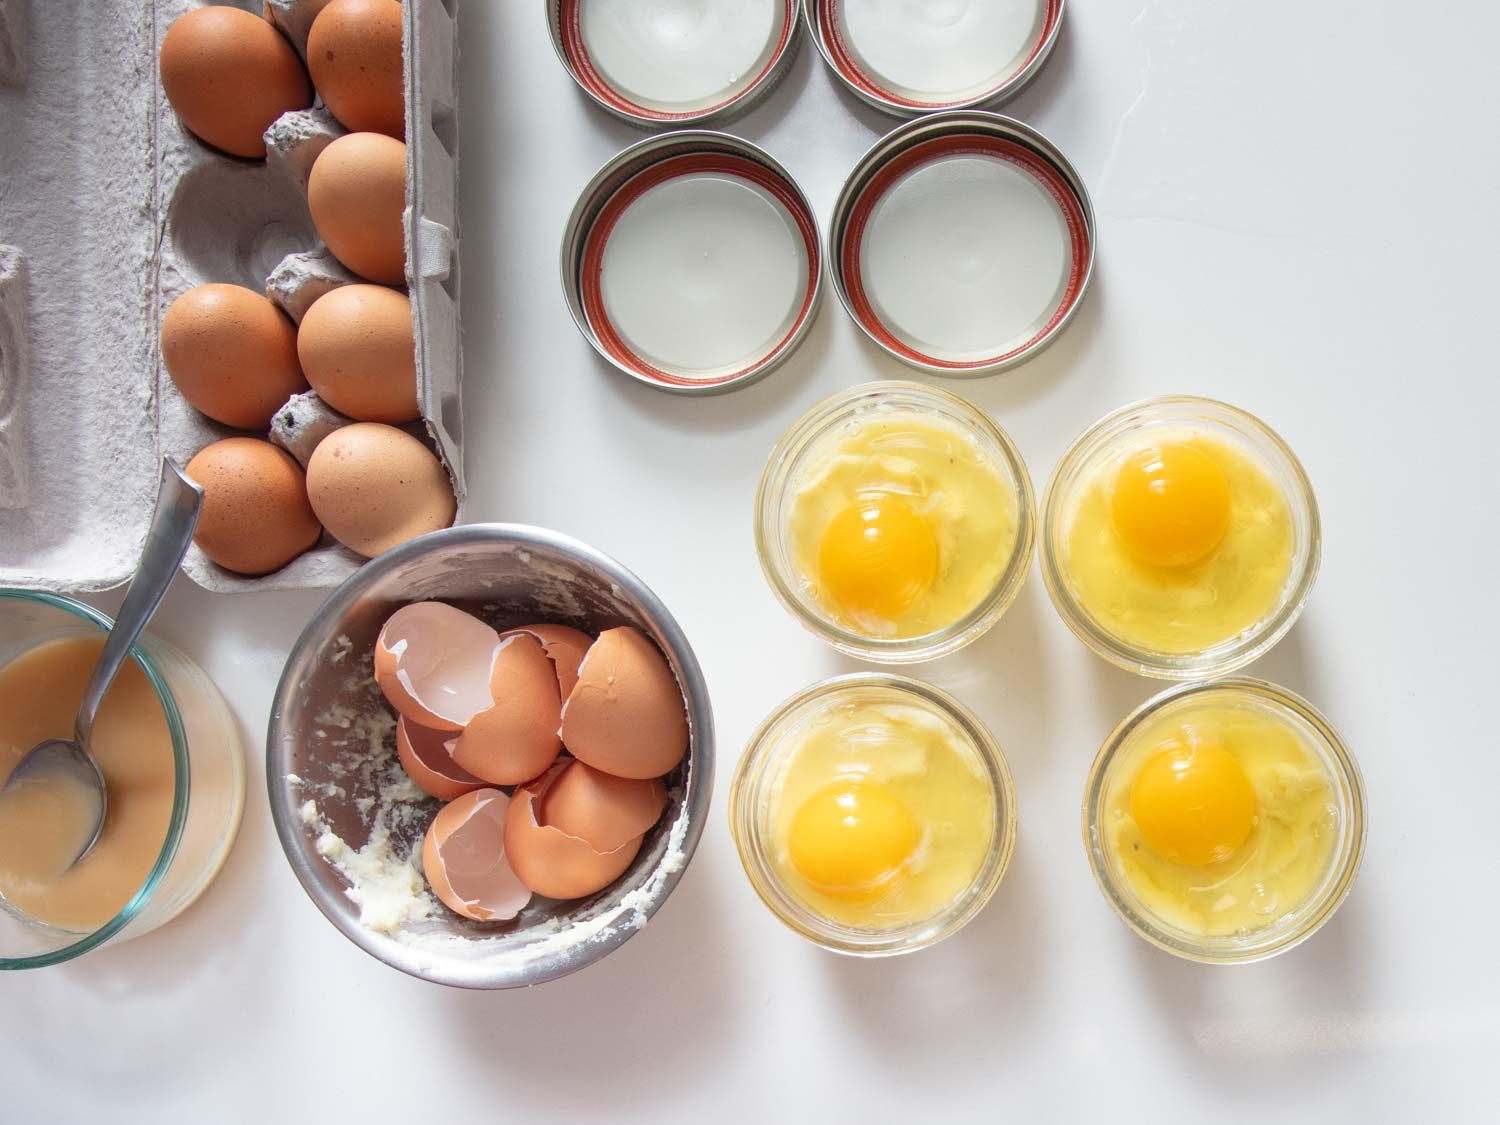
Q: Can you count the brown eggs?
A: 7